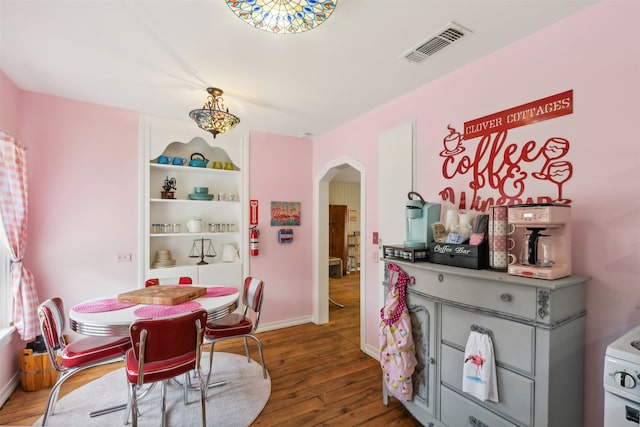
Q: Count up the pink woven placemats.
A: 3